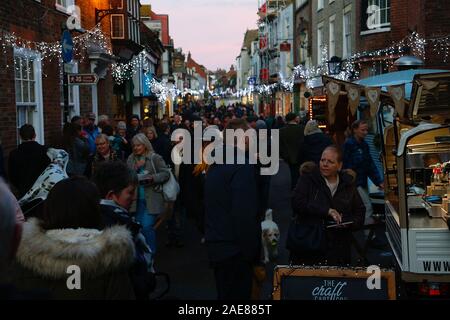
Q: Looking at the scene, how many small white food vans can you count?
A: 1